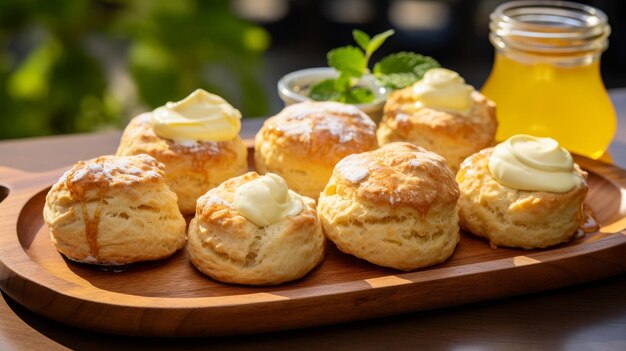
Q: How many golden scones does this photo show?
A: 7